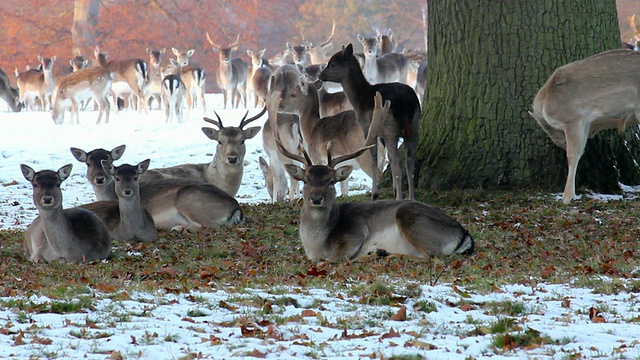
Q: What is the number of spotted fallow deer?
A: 1